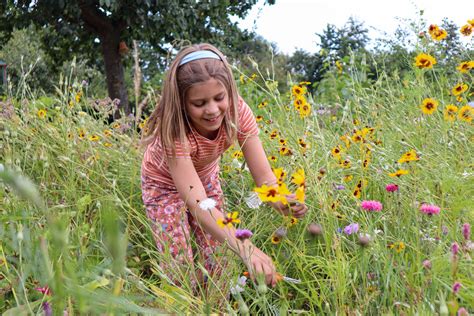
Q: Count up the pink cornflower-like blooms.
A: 3